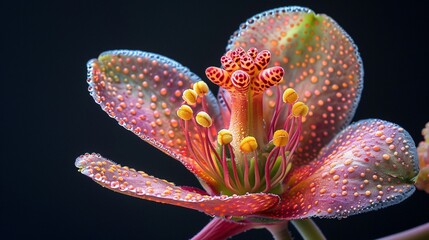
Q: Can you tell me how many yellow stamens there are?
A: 9